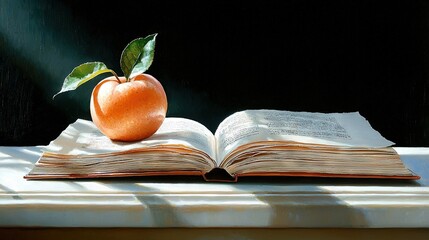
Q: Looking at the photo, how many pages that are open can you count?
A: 2